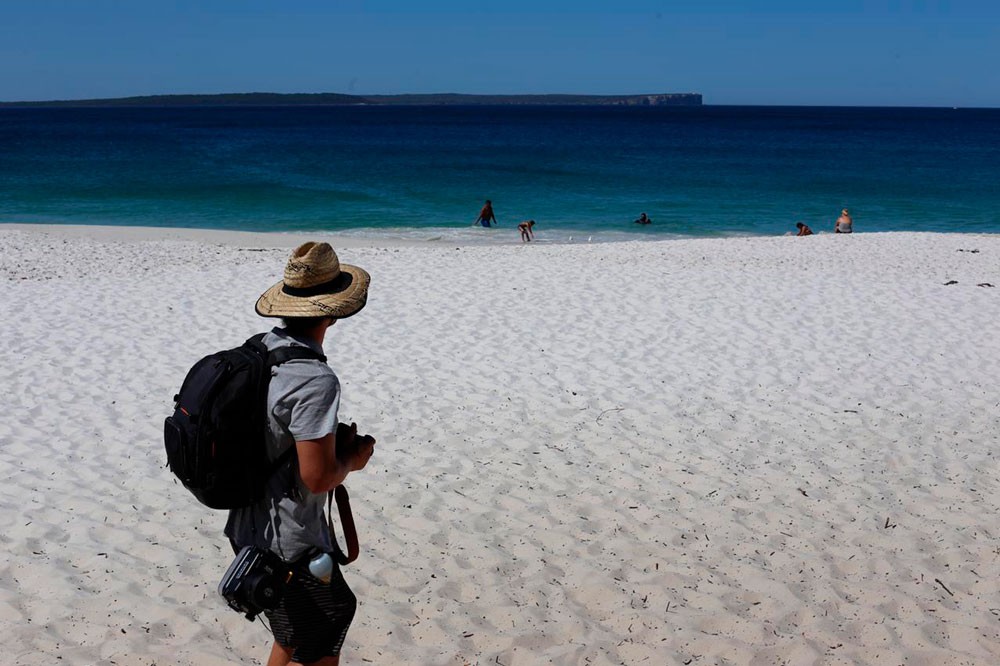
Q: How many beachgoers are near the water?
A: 5